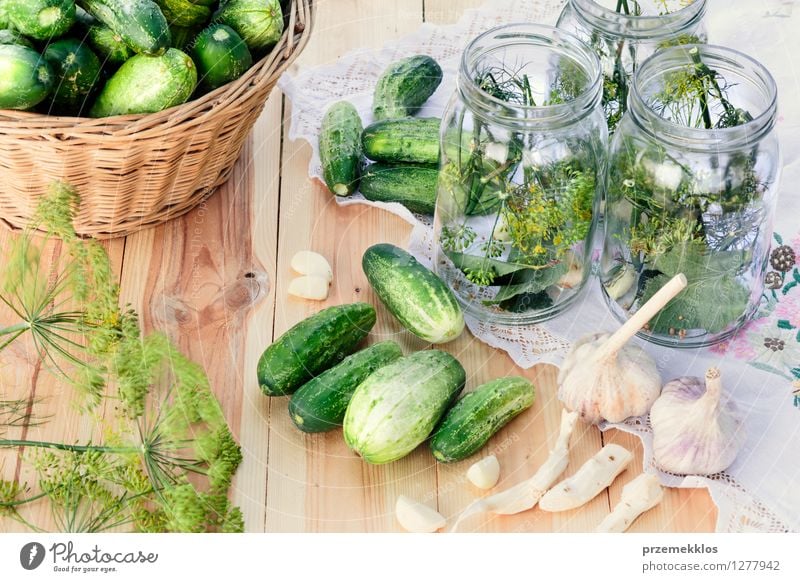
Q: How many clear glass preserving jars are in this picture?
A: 3